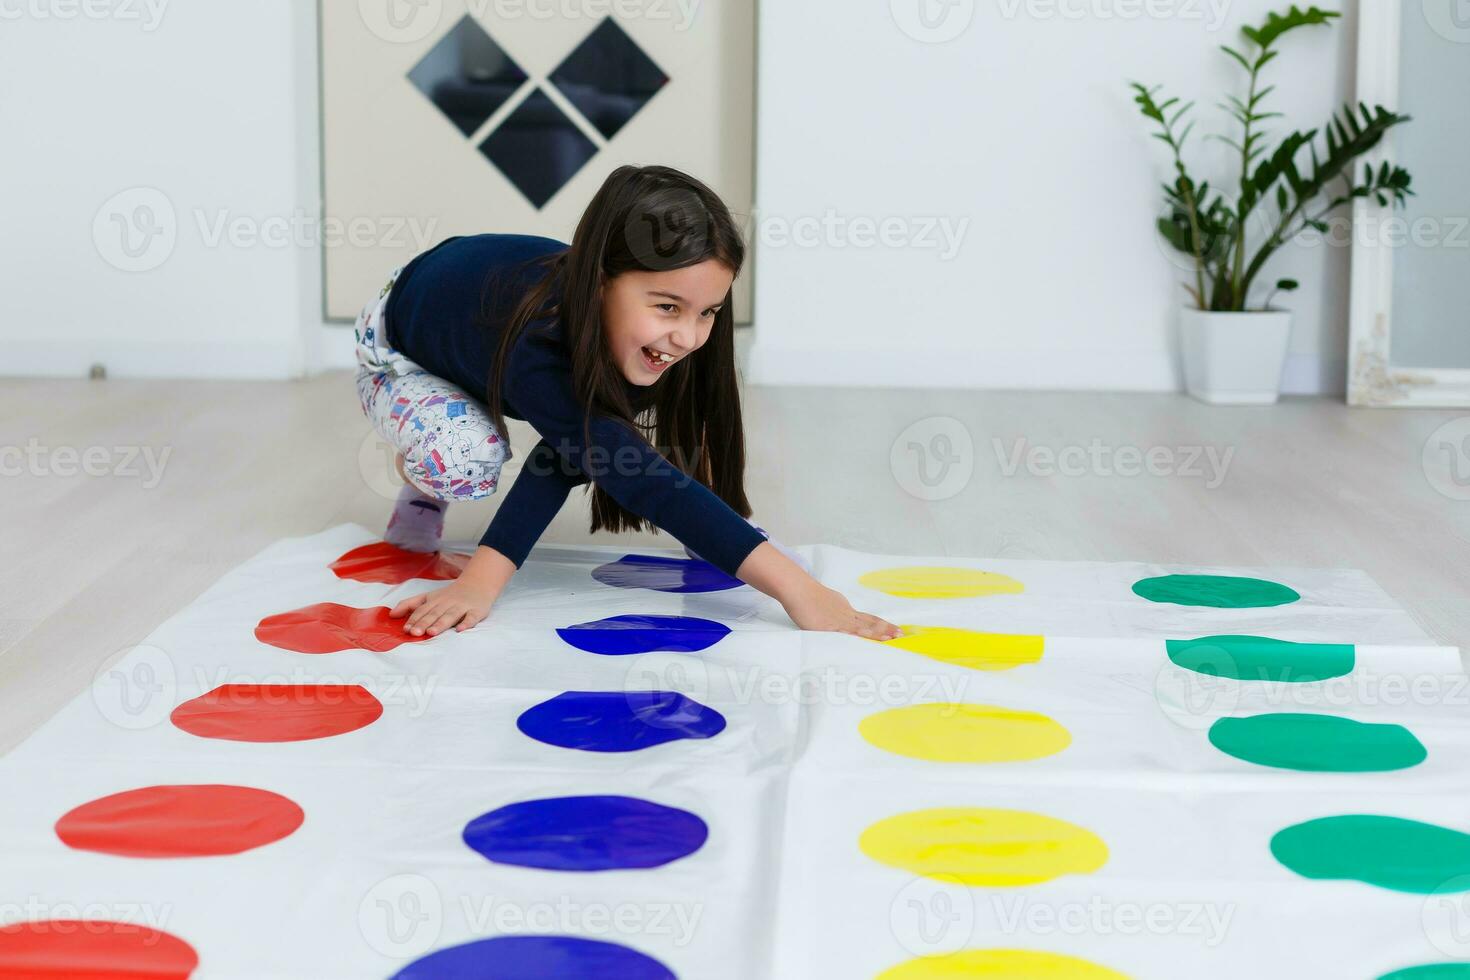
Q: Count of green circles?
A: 5